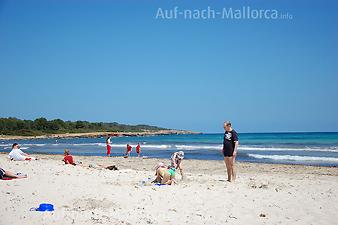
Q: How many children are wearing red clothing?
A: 2